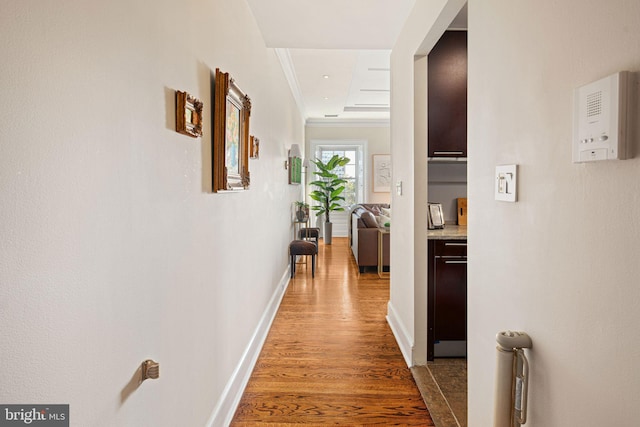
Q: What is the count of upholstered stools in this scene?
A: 2